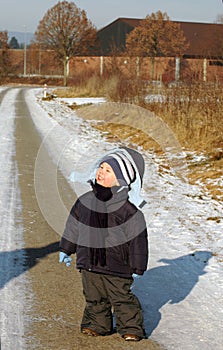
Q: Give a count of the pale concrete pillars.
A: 5